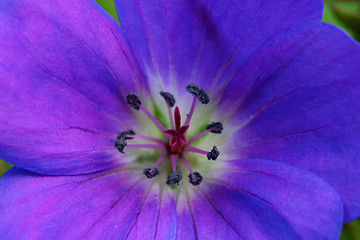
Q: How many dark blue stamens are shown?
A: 10